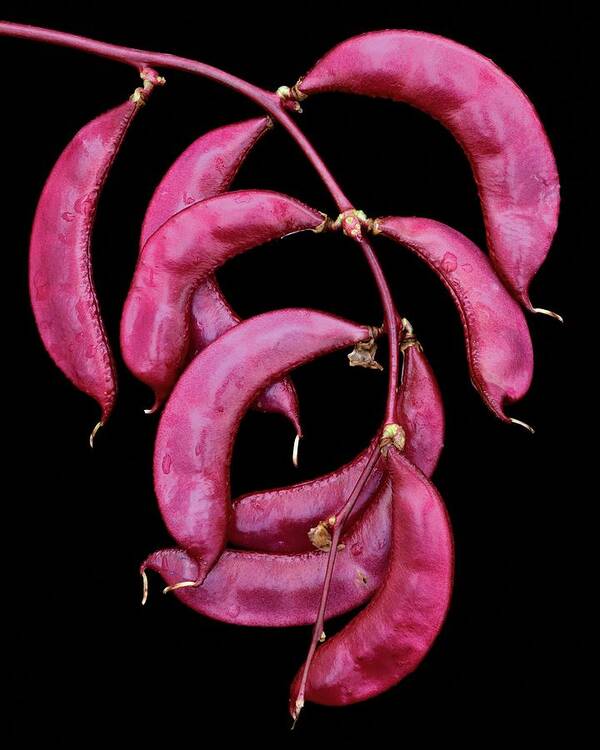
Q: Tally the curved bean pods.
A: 9